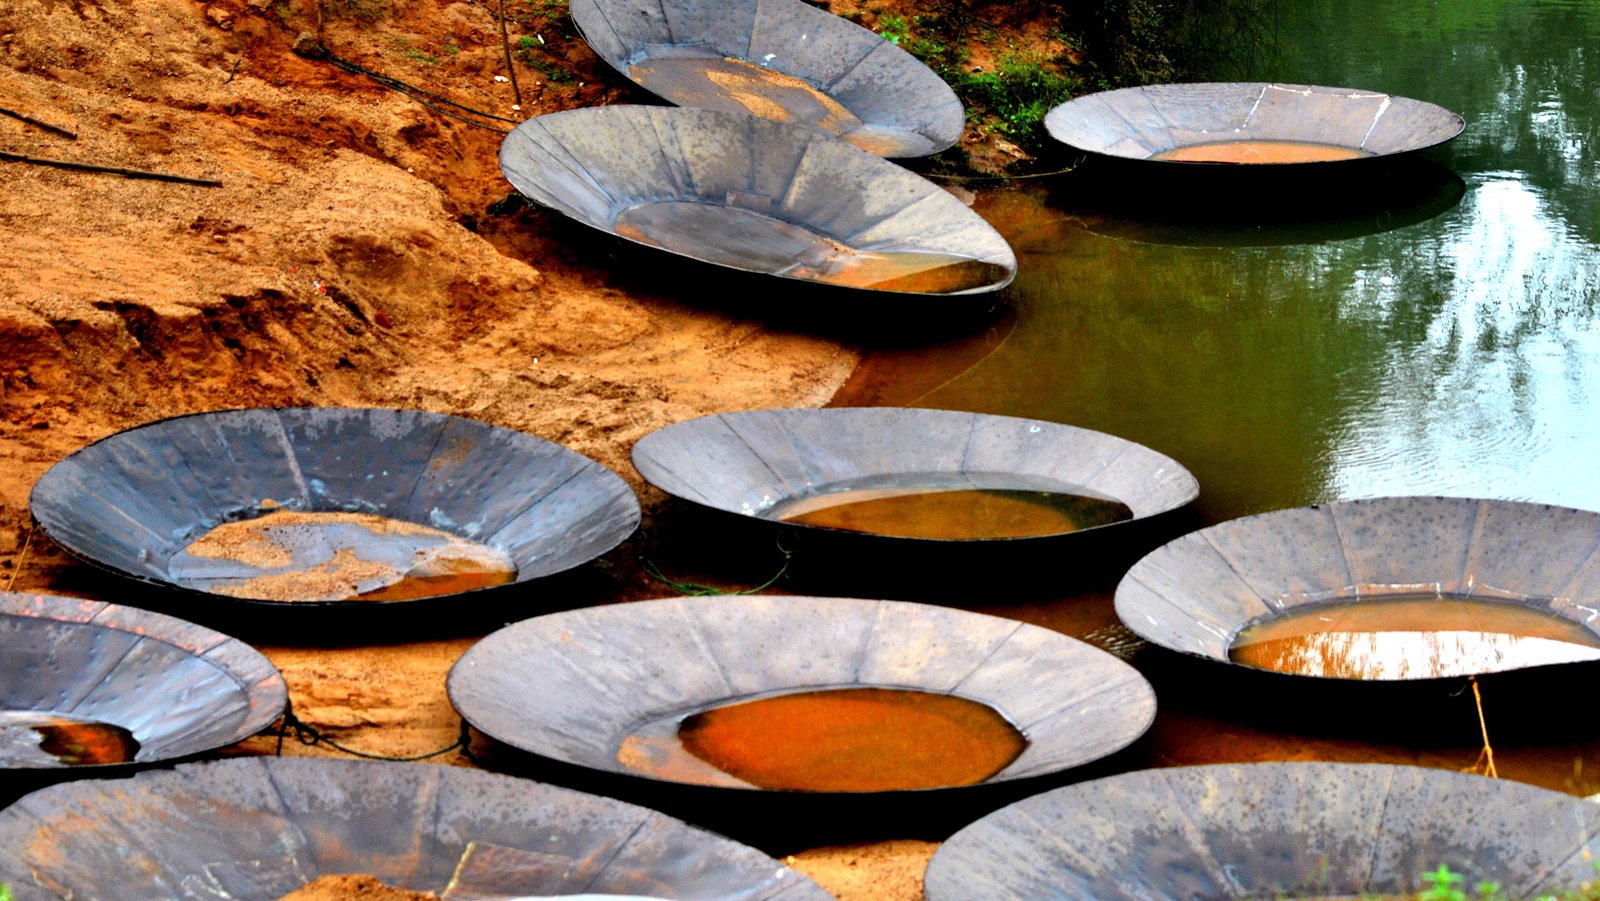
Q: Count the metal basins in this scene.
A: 10